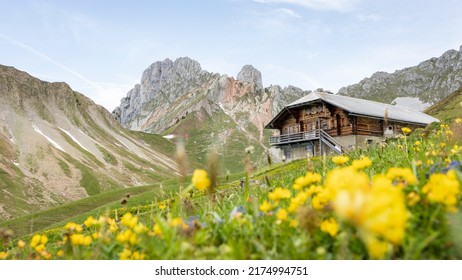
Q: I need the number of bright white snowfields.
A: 3